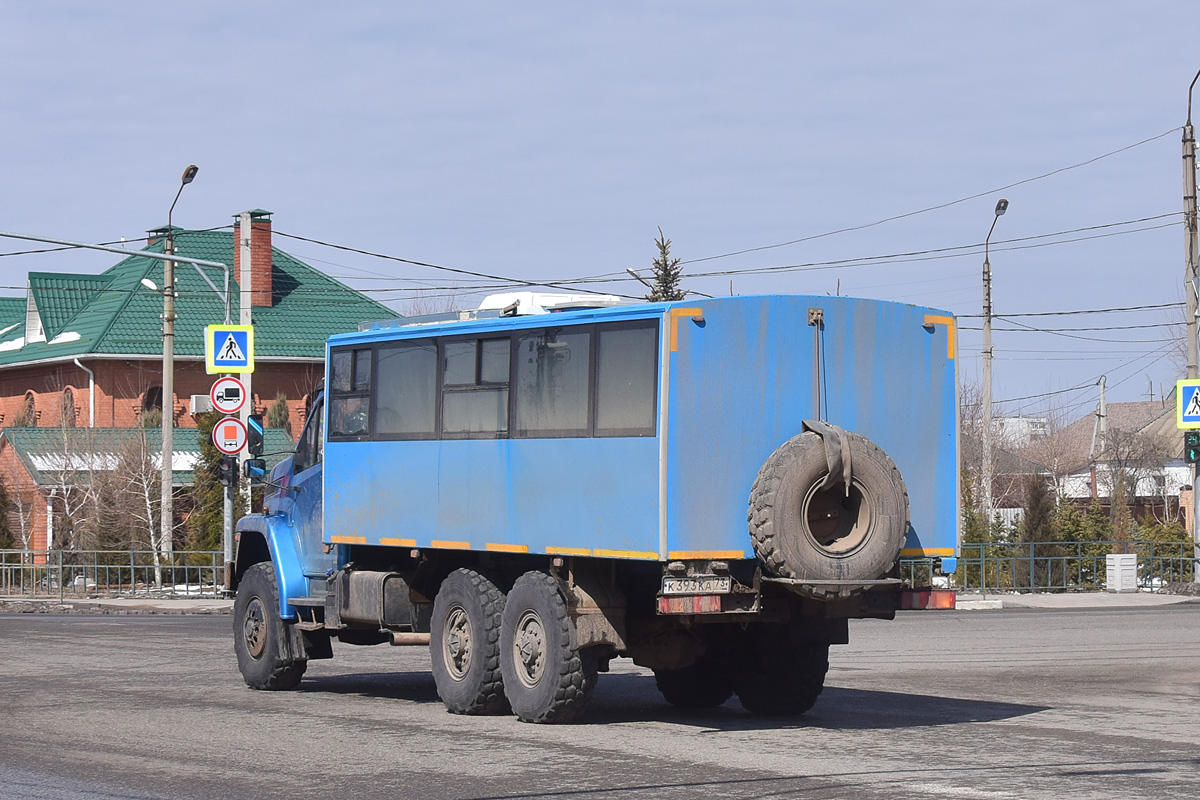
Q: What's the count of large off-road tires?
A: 6